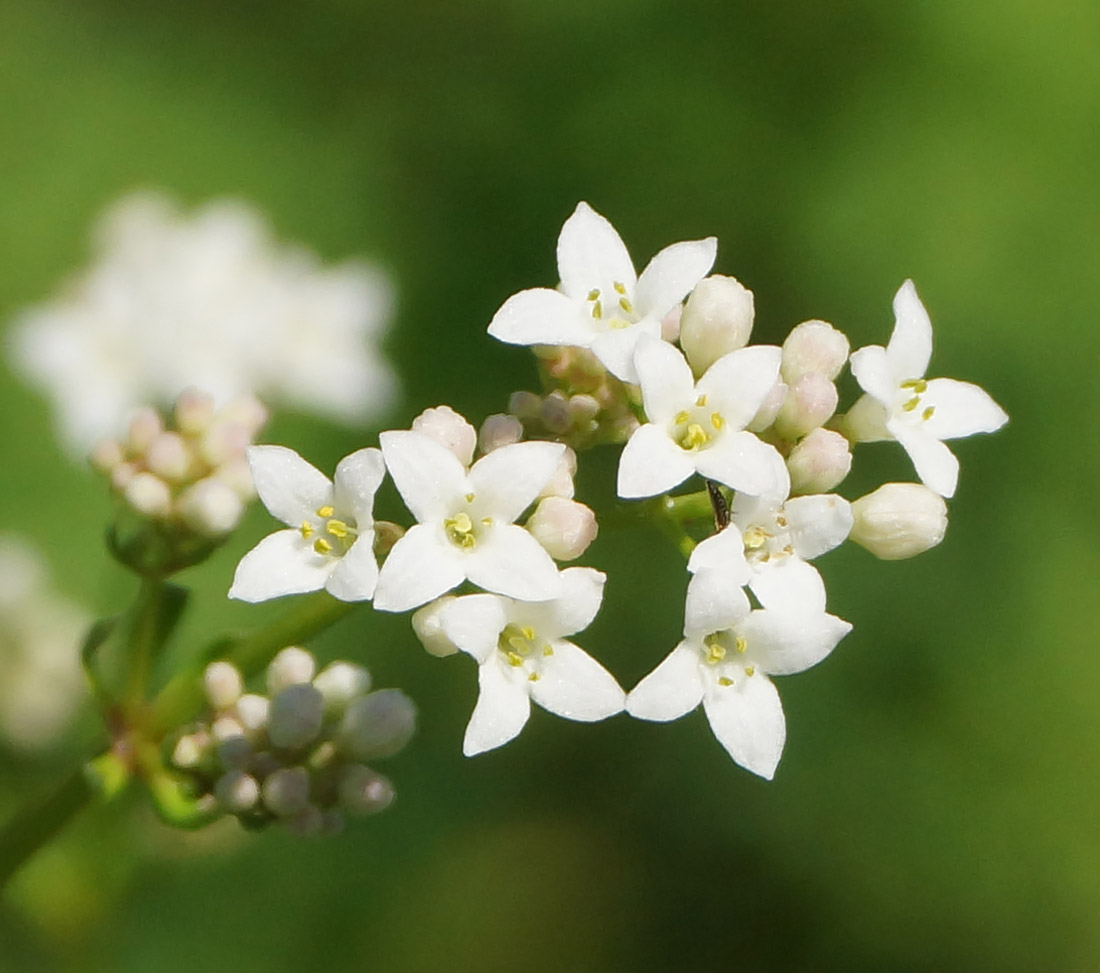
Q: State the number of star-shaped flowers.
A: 8